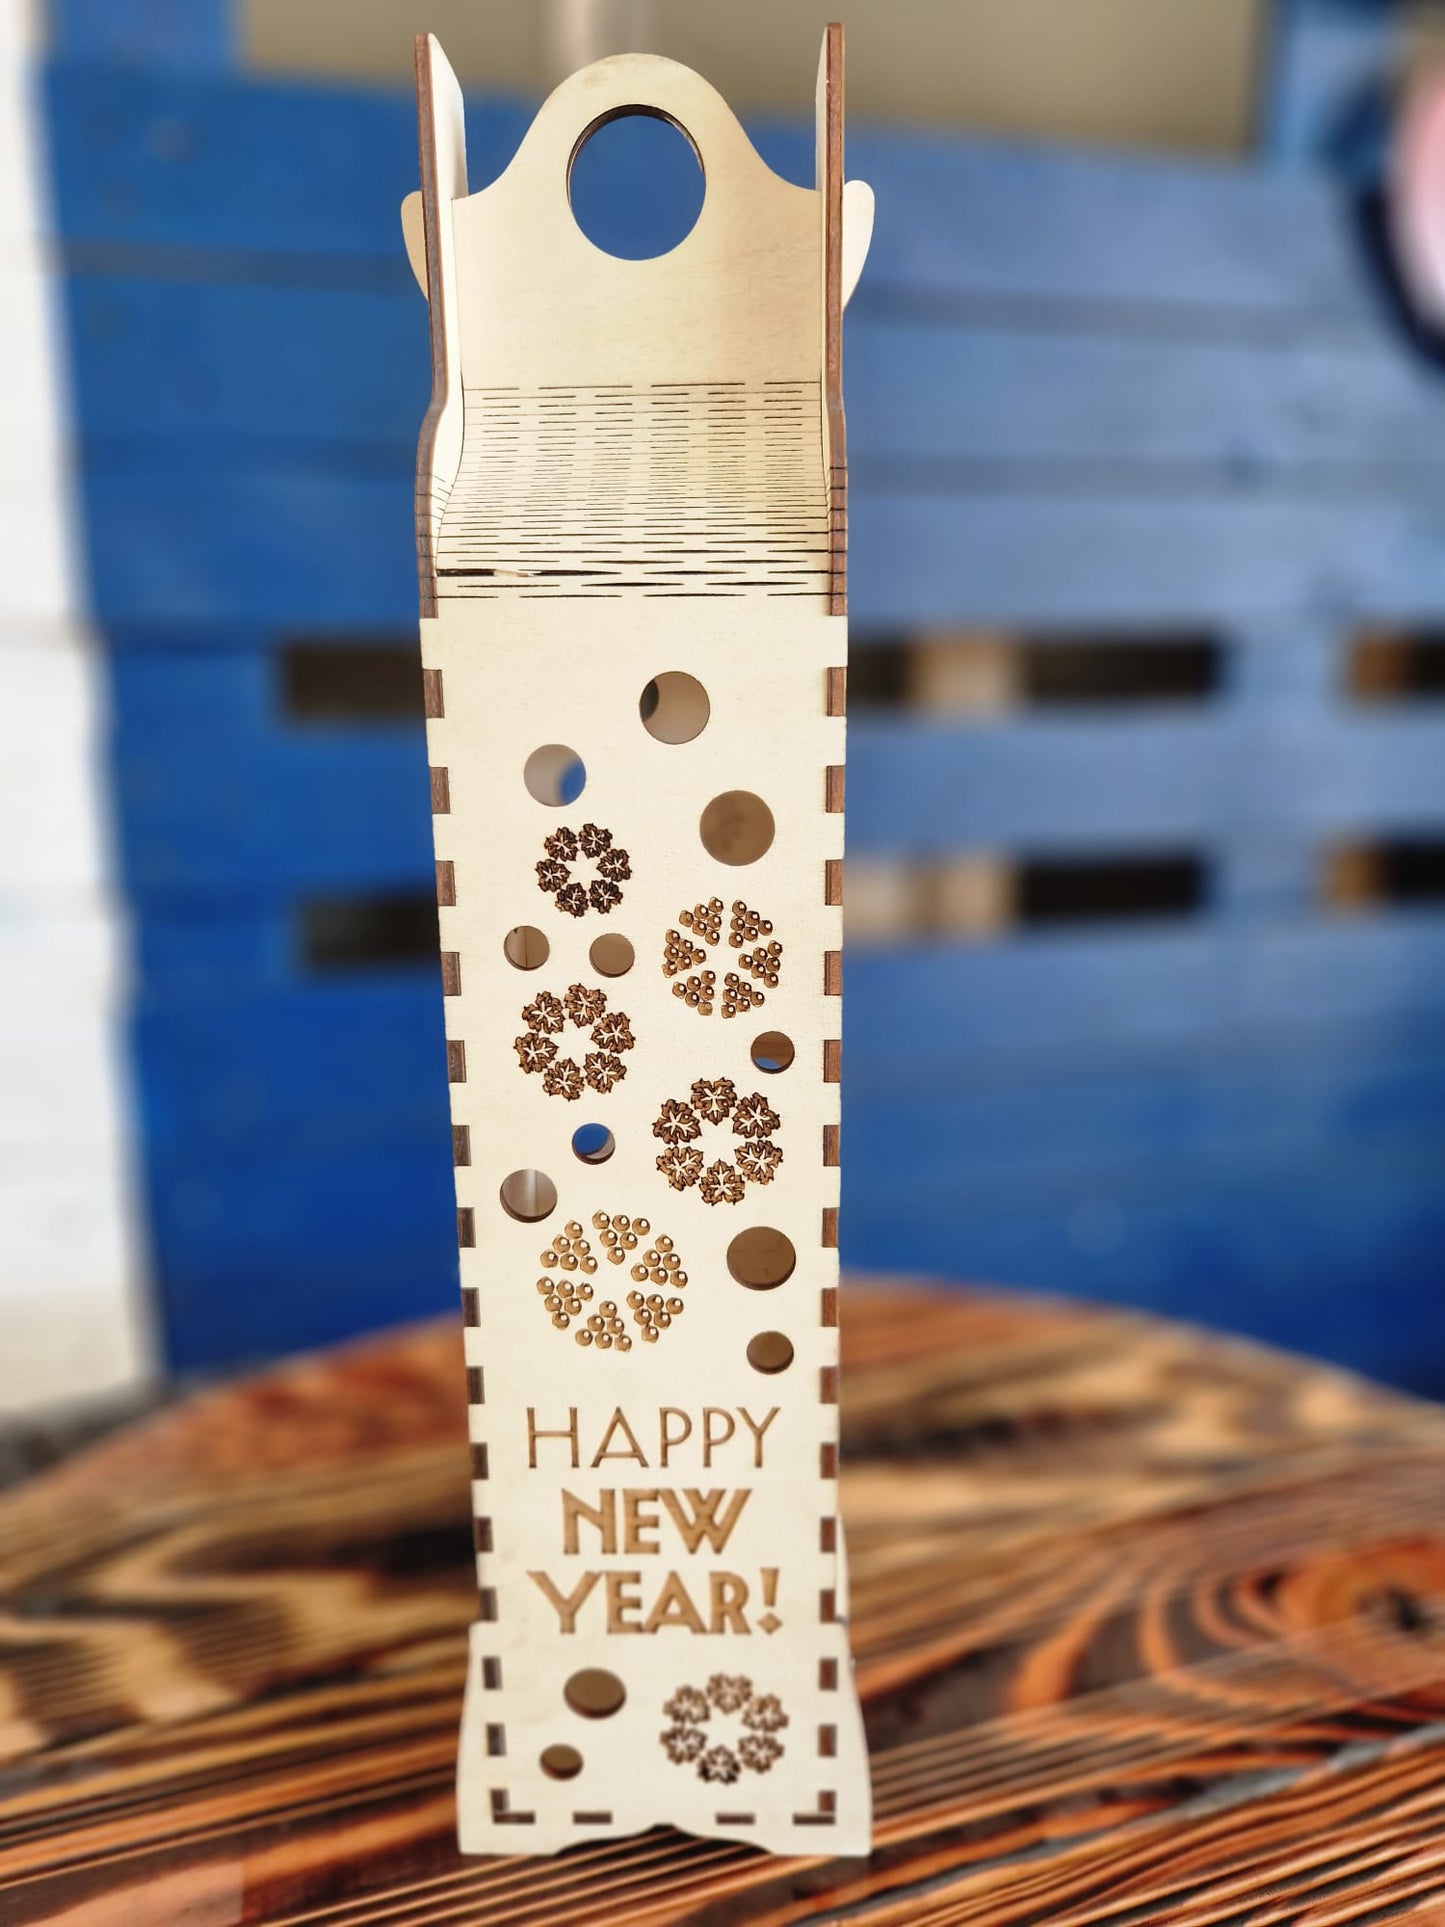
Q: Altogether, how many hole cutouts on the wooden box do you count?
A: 13